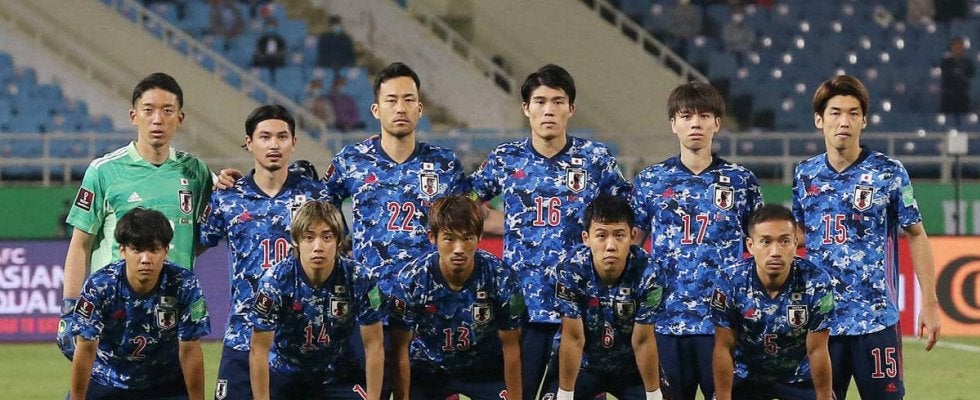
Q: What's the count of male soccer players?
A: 11